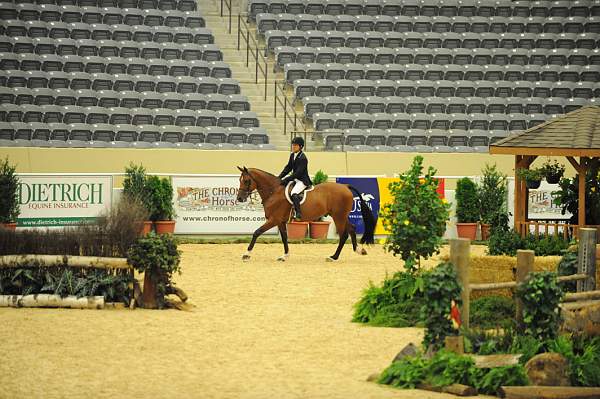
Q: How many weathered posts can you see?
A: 3